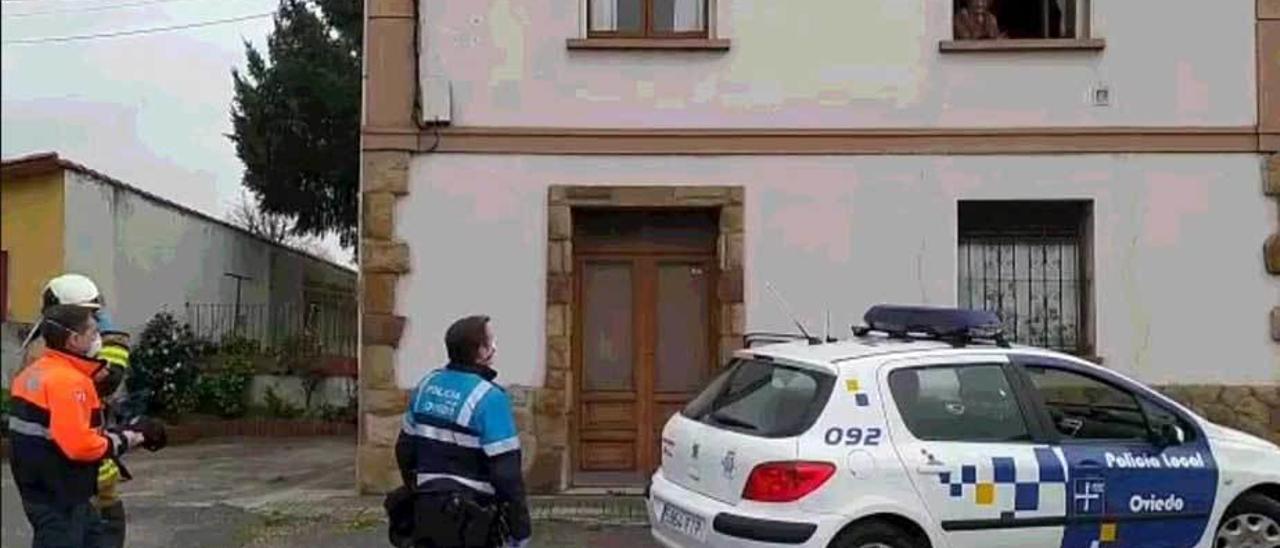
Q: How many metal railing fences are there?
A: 1